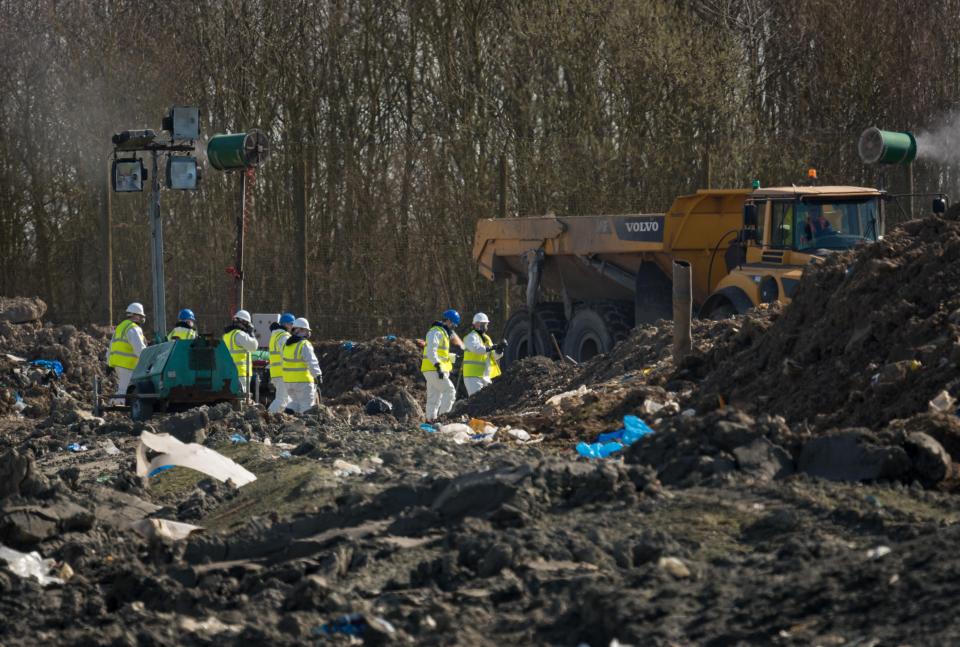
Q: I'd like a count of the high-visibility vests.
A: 7